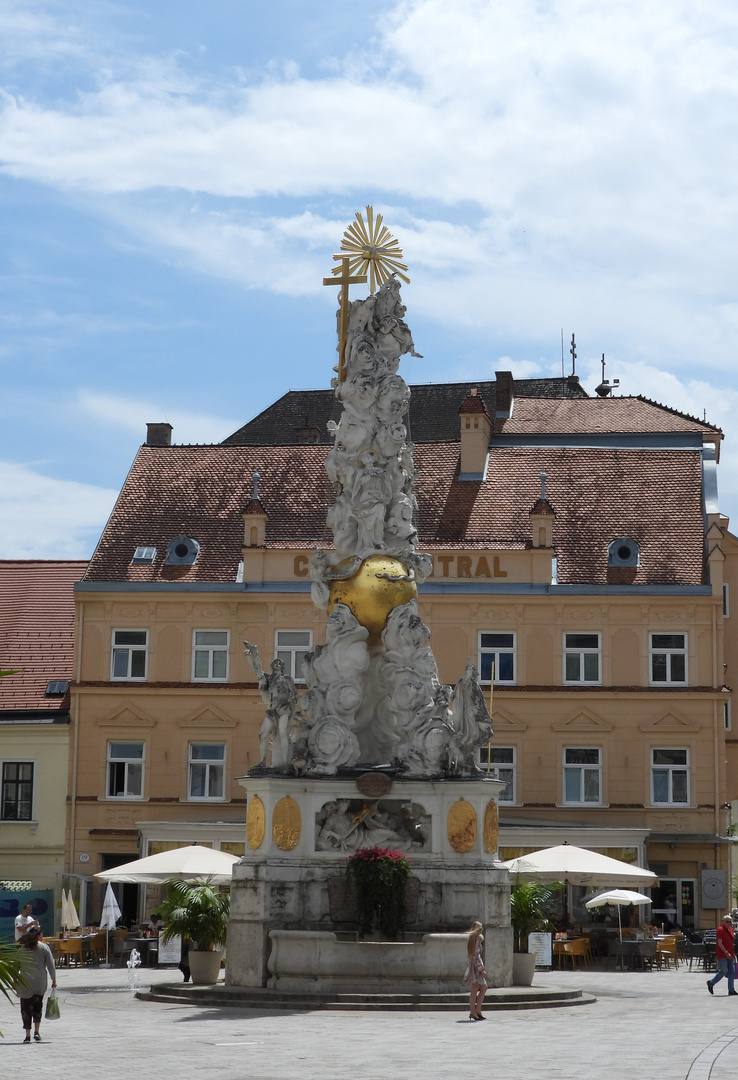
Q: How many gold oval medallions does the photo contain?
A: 4